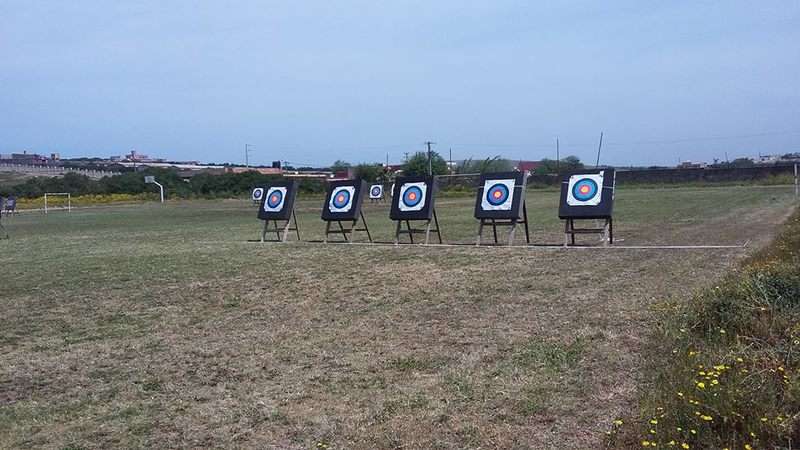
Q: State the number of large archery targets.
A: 5